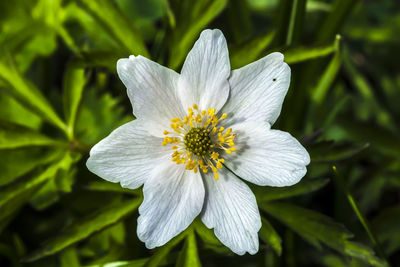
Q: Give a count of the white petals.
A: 7